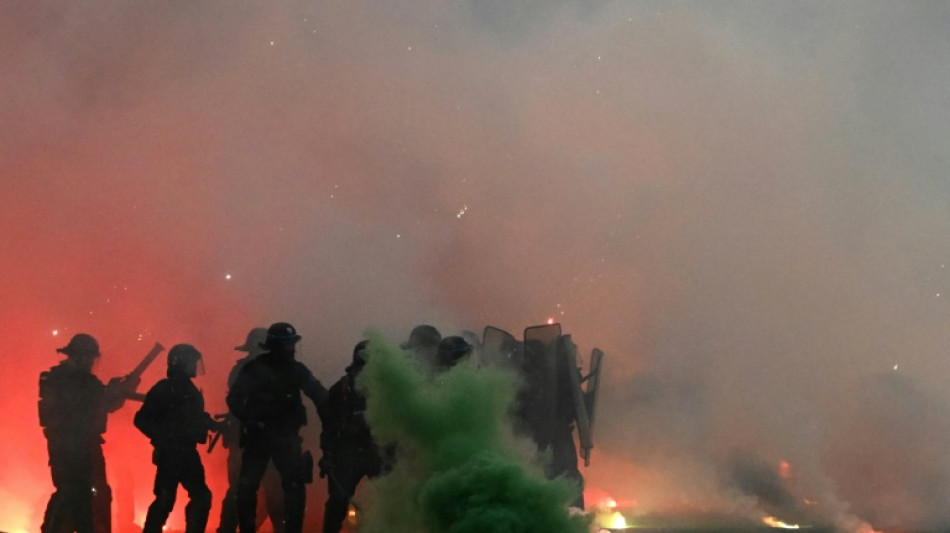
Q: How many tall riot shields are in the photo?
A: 4